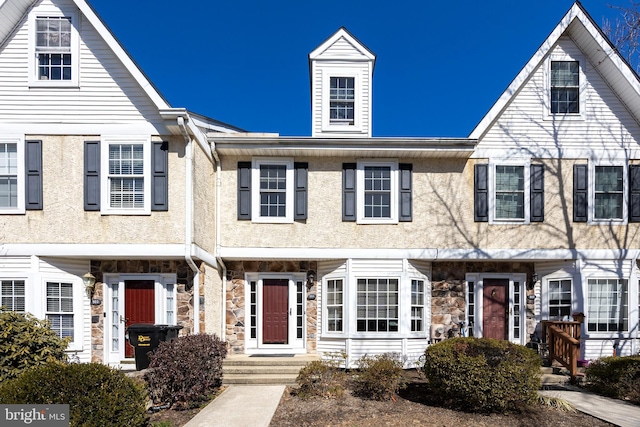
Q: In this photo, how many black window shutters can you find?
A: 11